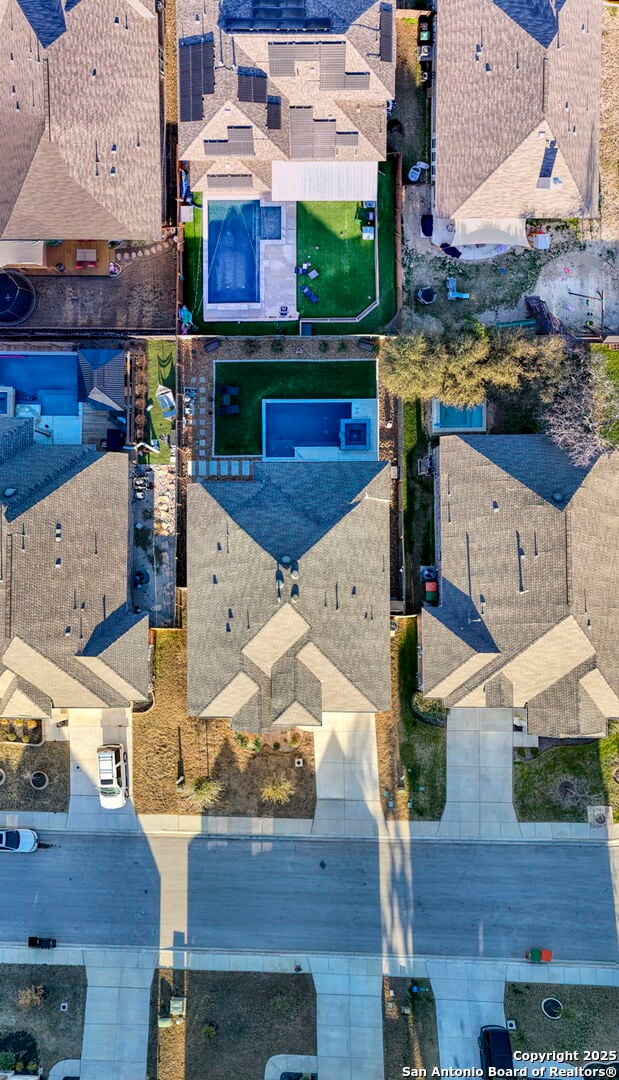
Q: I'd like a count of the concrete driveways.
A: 6